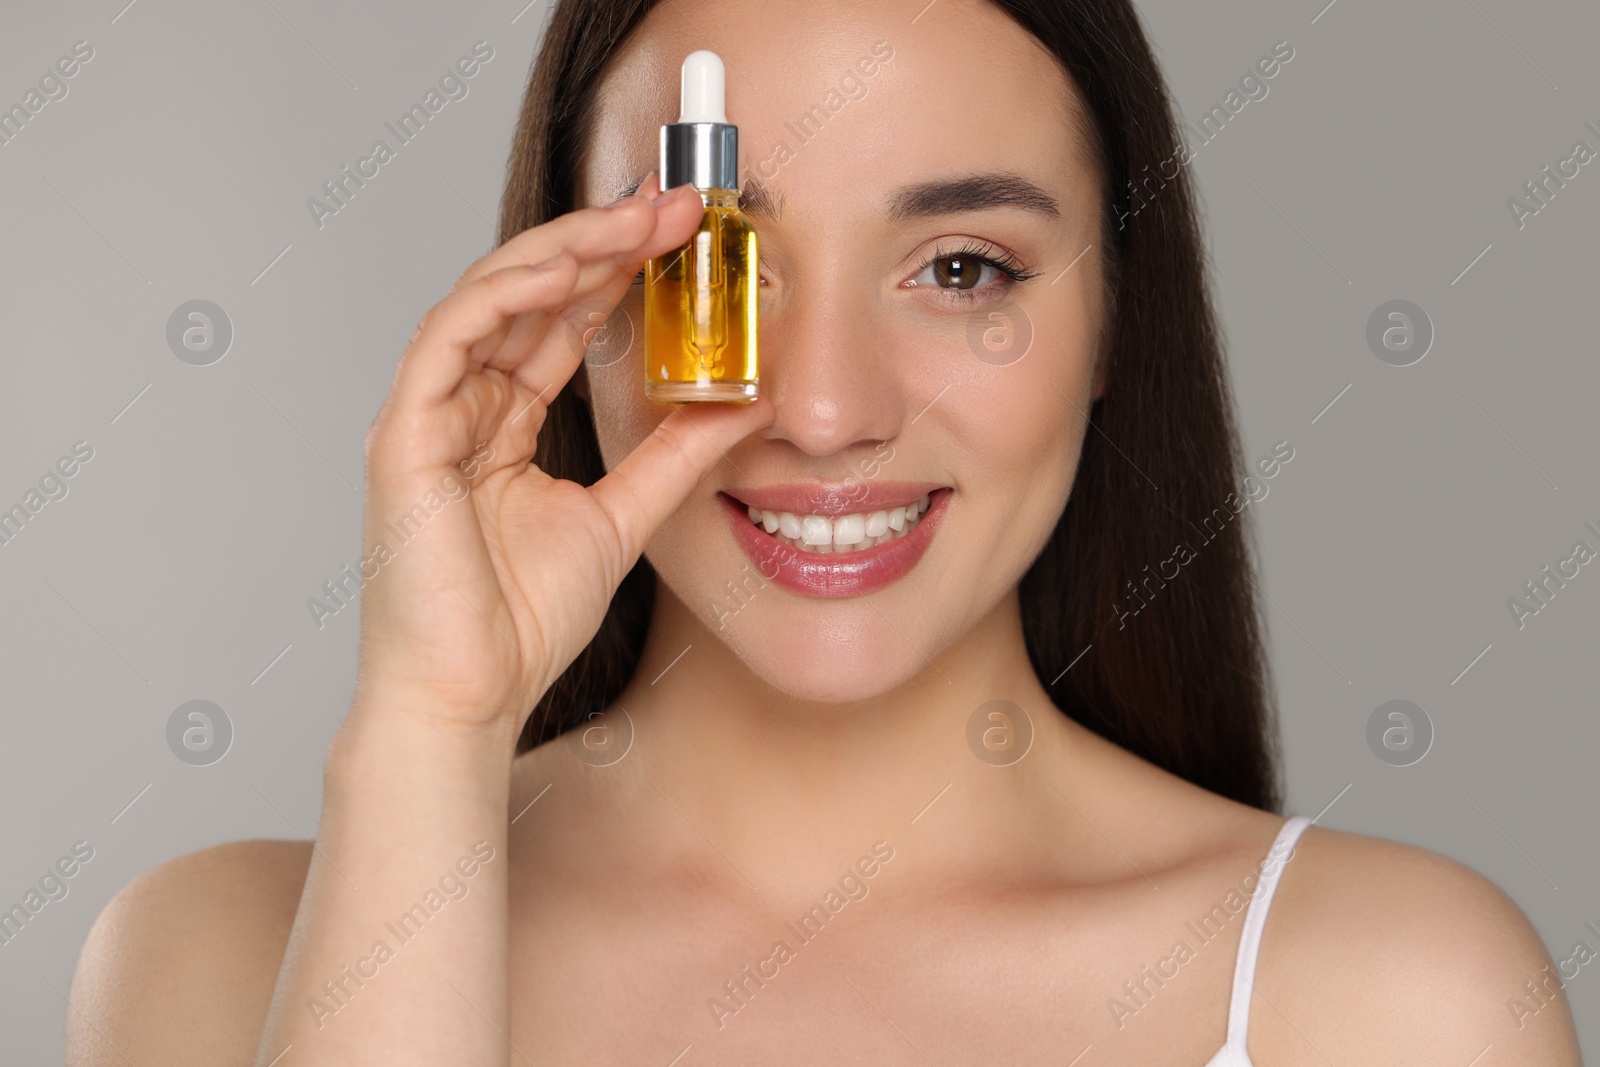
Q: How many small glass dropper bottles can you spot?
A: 1